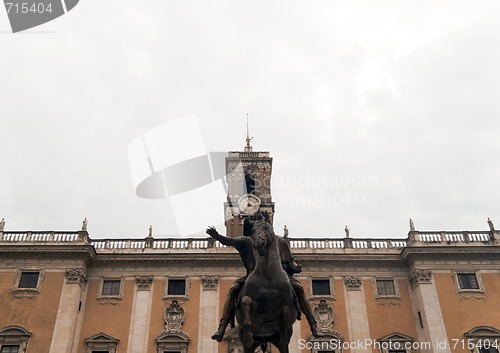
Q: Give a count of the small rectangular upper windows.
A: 6